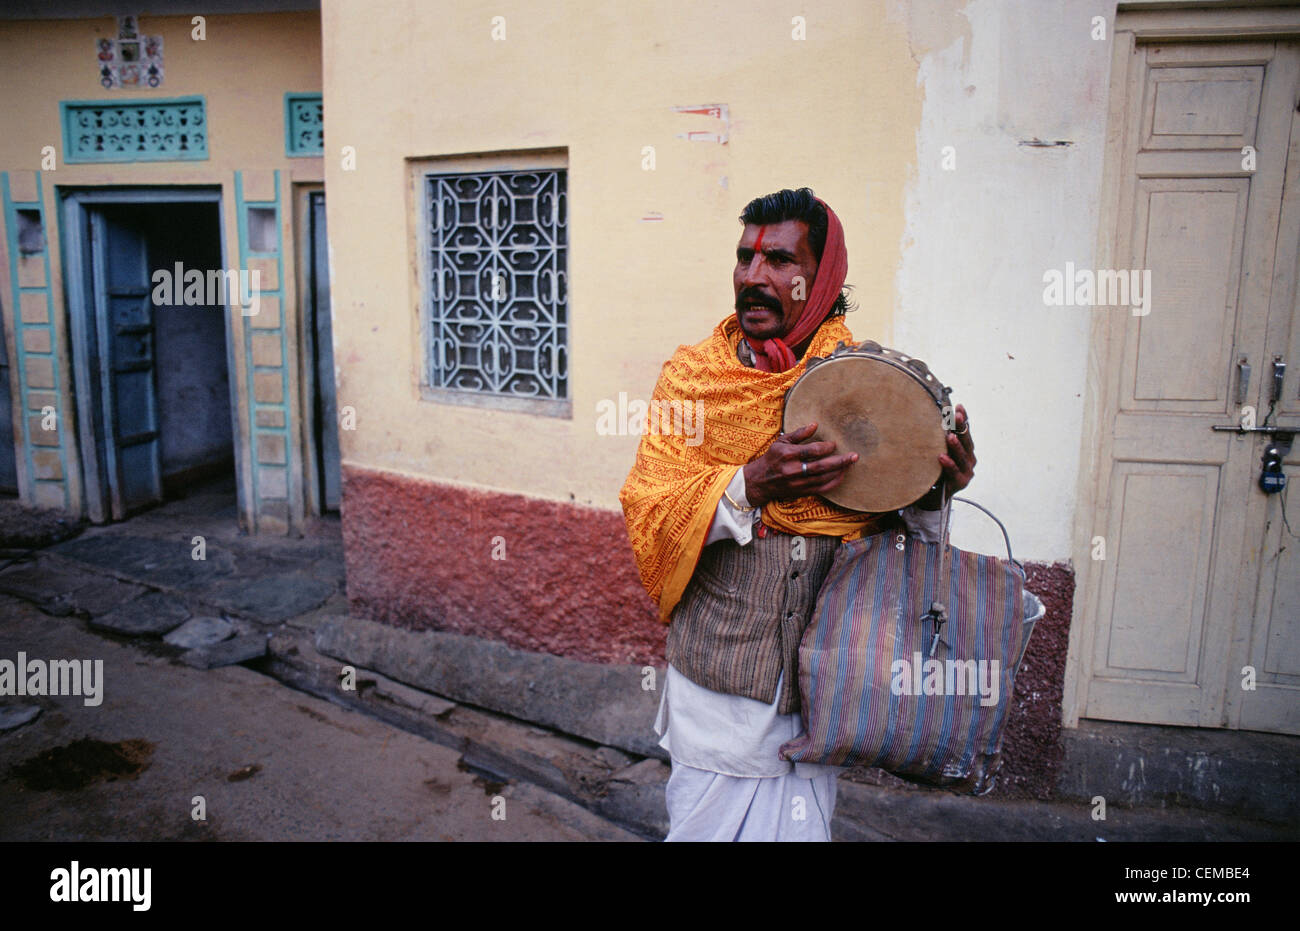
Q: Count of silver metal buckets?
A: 1